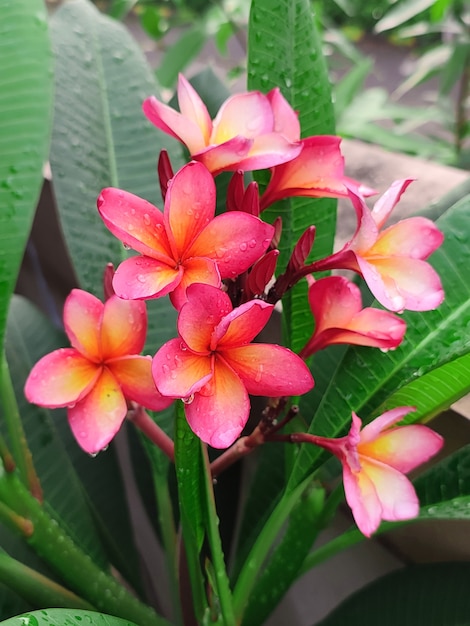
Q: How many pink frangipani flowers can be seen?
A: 8